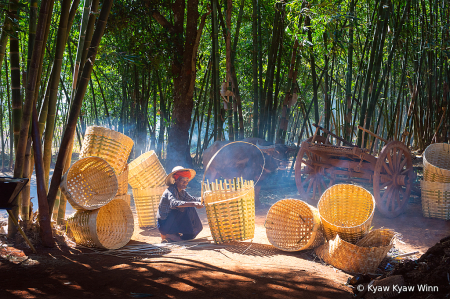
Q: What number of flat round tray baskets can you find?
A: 0